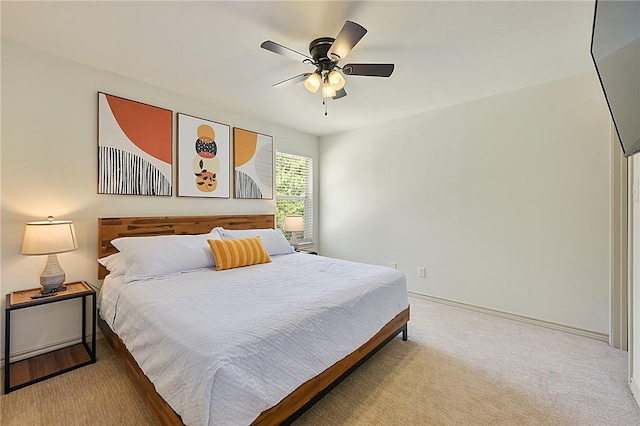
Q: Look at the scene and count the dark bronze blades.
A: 5